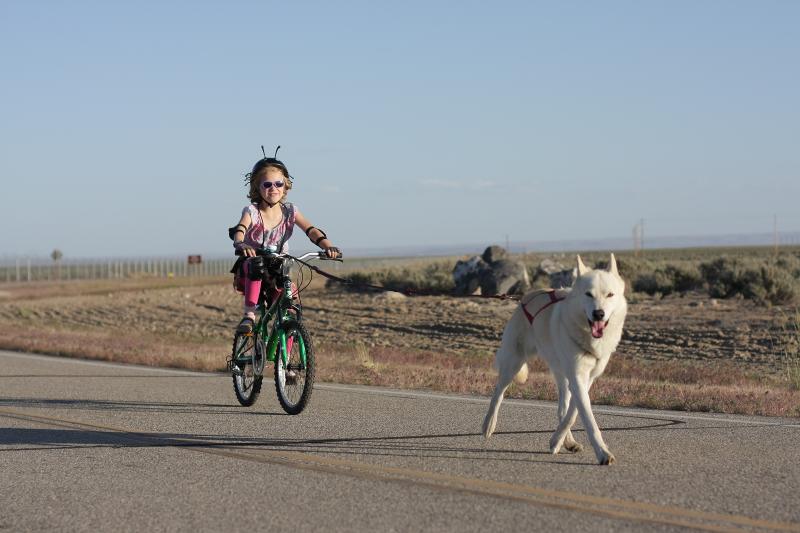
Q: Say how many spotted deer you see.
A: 0